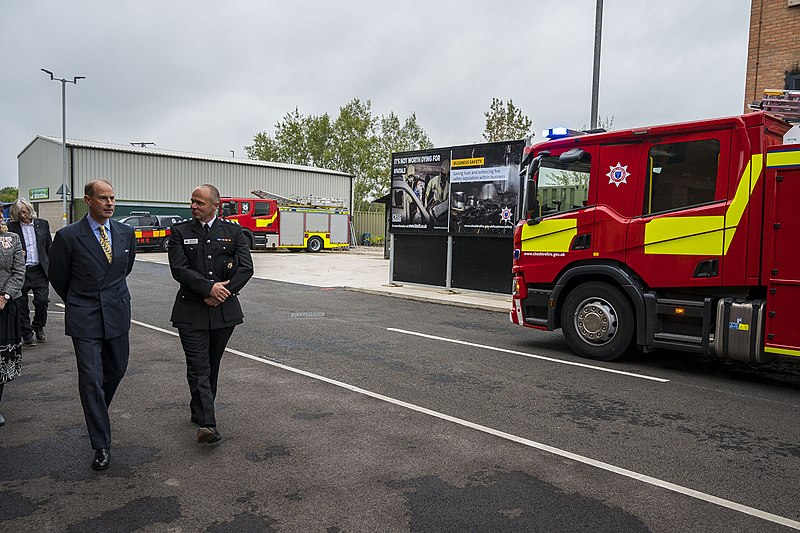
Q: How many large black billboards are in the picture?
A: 2